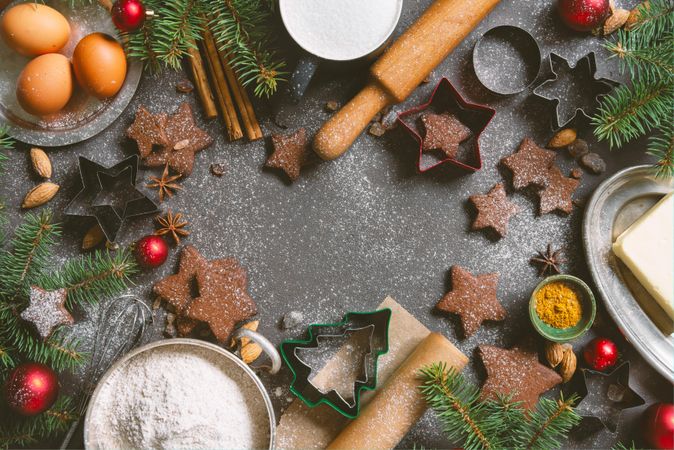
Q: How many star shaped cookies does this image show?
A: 12